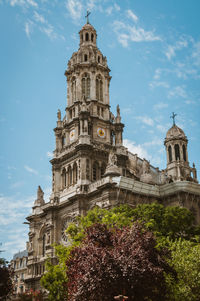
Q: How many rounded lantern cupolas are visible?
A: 2